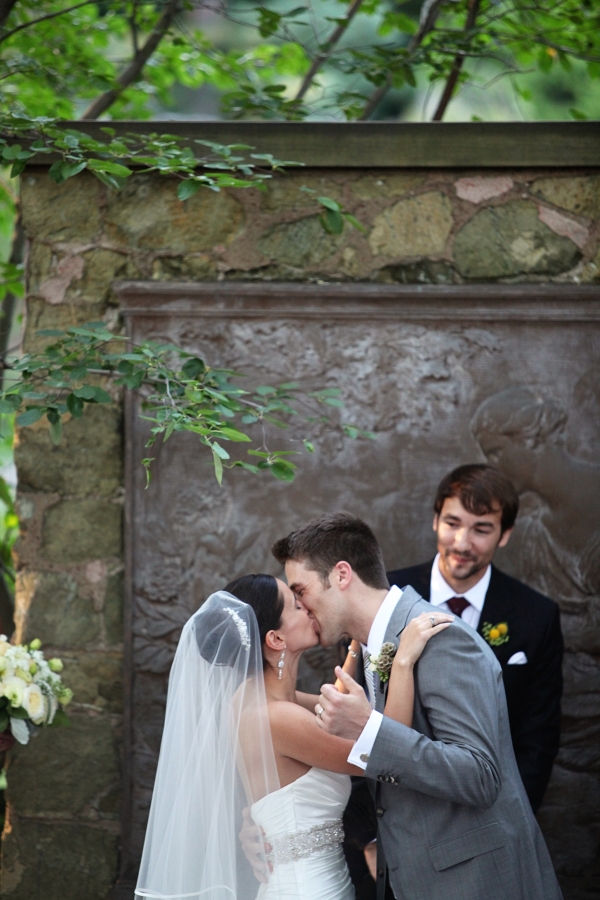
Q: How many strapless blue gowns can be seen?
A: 0